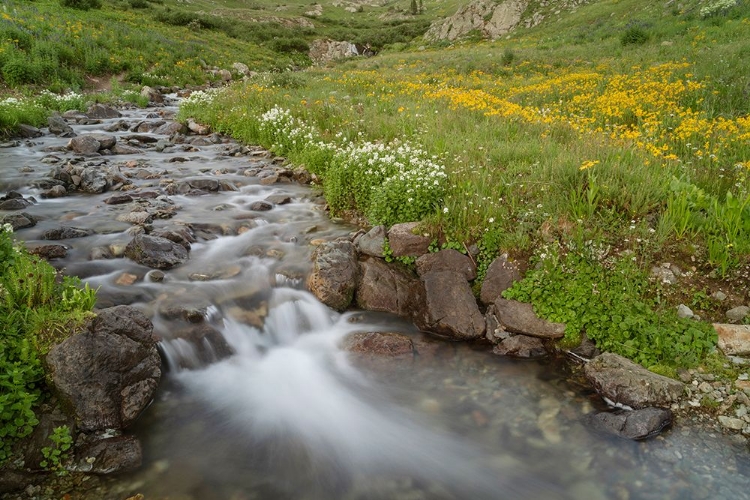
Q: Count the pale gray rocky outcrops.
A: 2